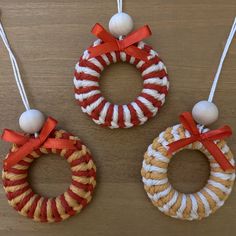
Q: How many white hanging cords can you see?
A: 3